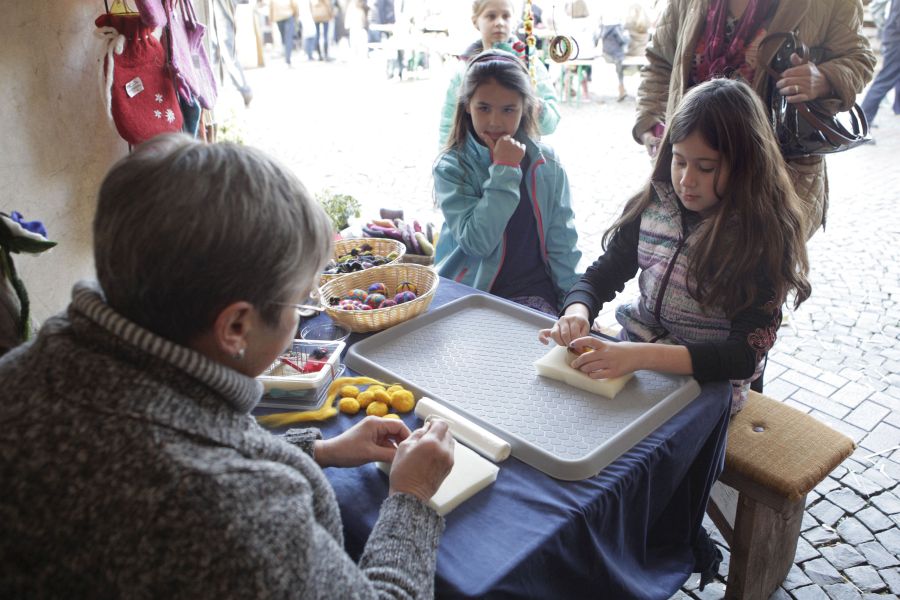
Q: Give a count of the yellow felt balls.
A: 9